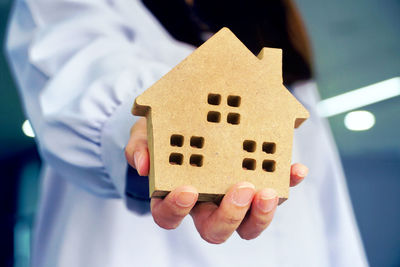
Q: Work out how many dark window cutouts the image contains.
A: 12